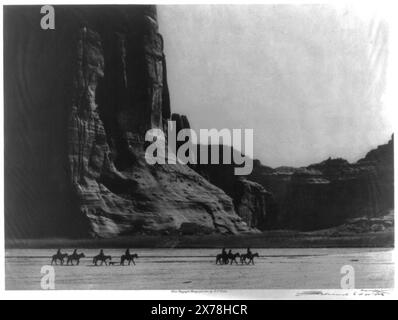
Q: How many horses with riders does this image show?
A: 7